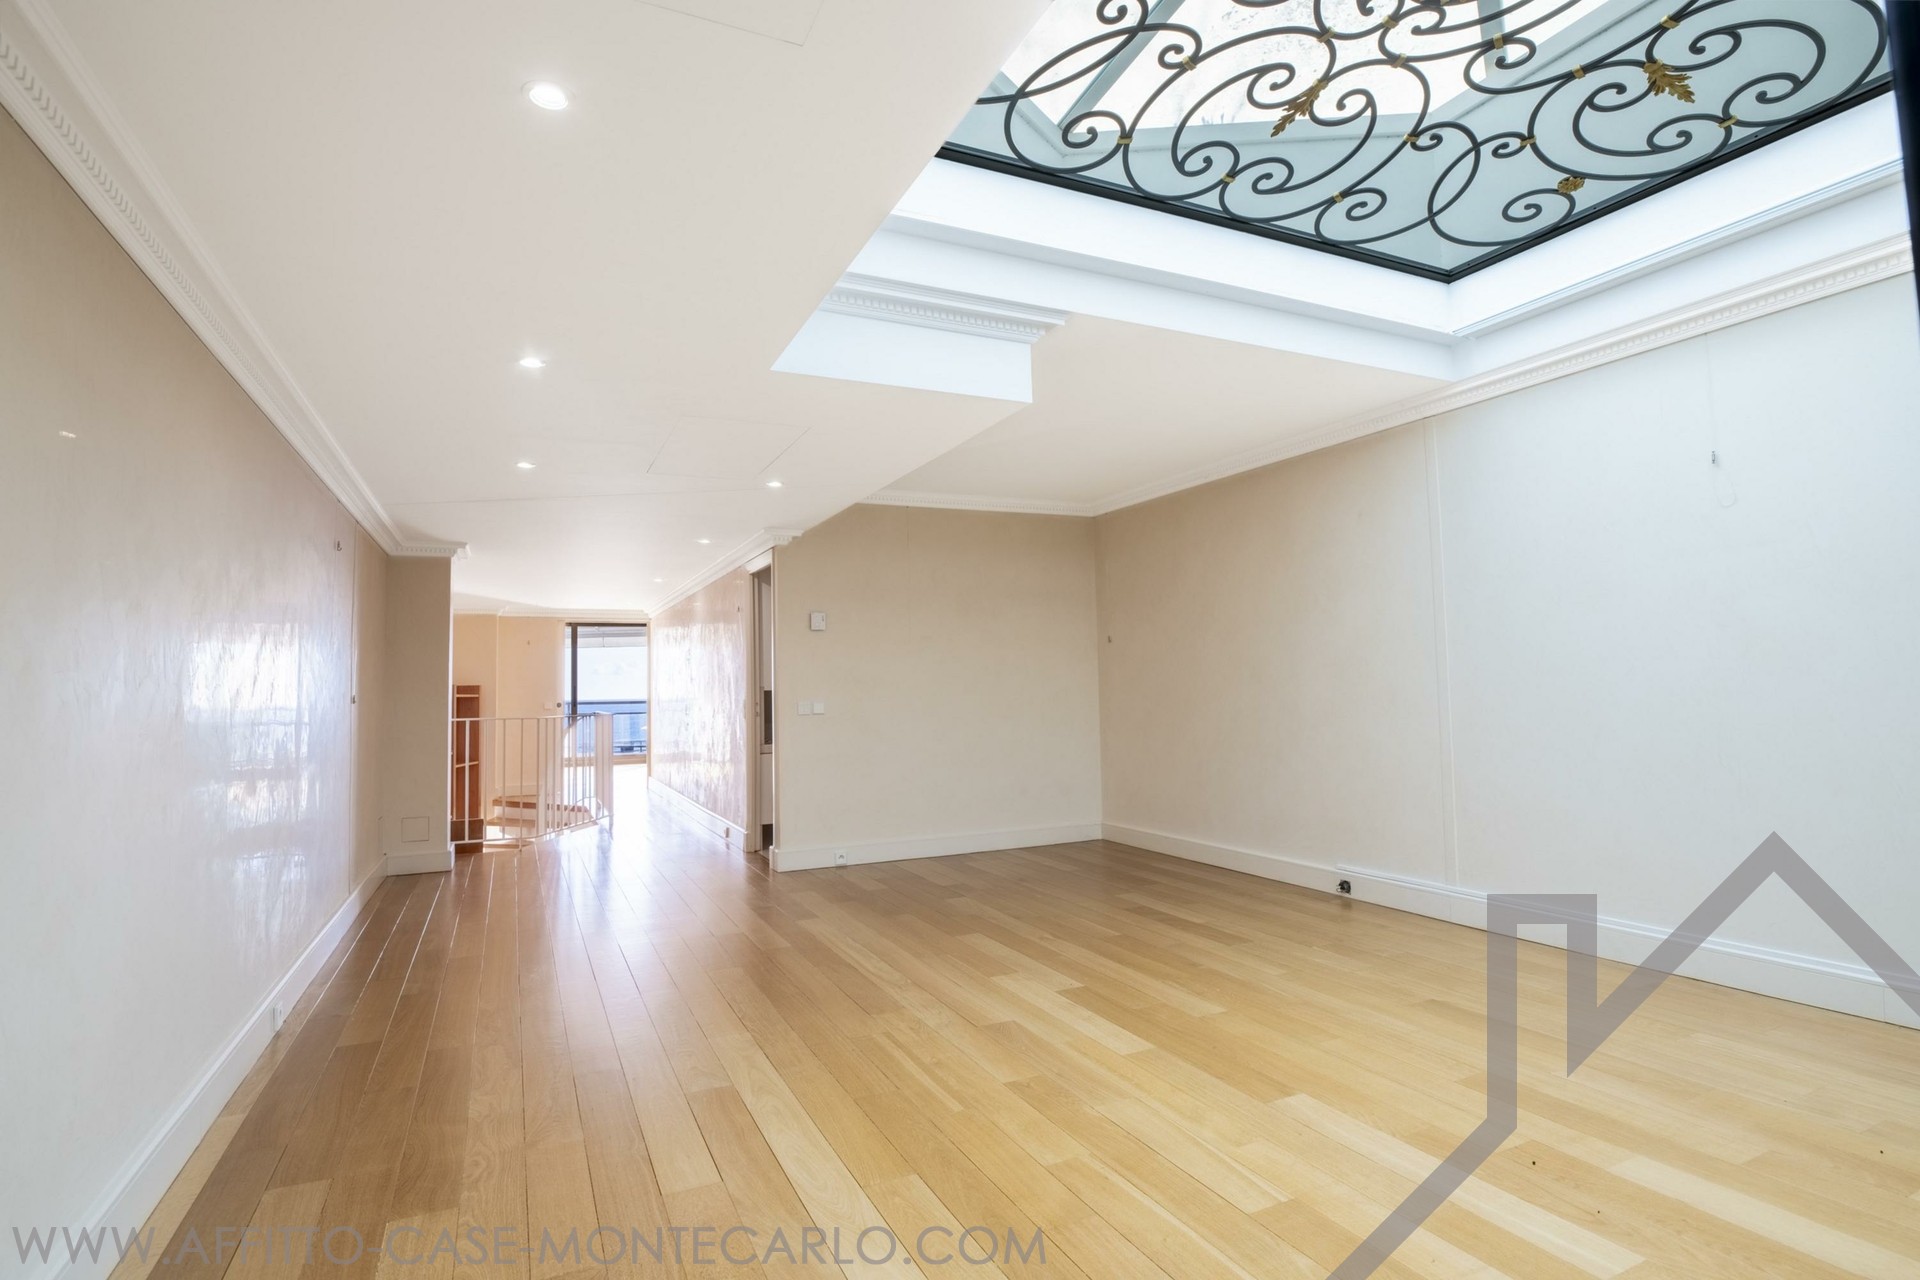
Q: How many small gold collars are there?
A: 13